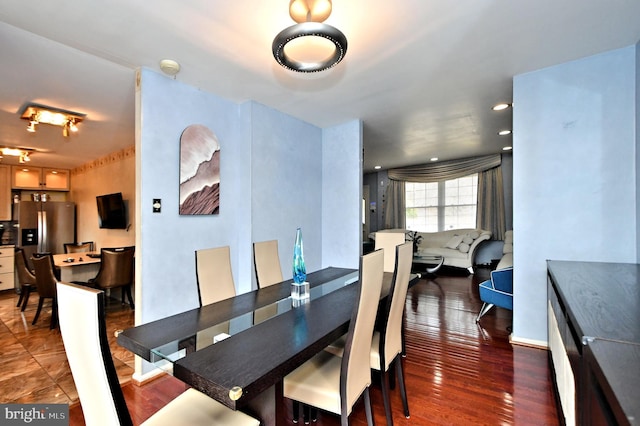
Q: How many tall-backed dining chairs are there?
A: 6